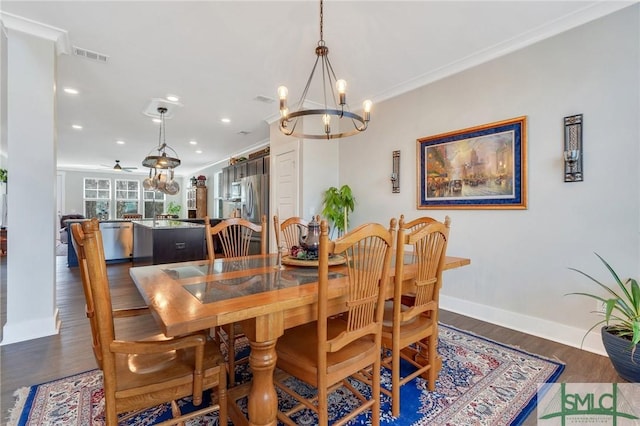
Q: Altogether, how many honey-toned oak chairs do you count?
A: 6